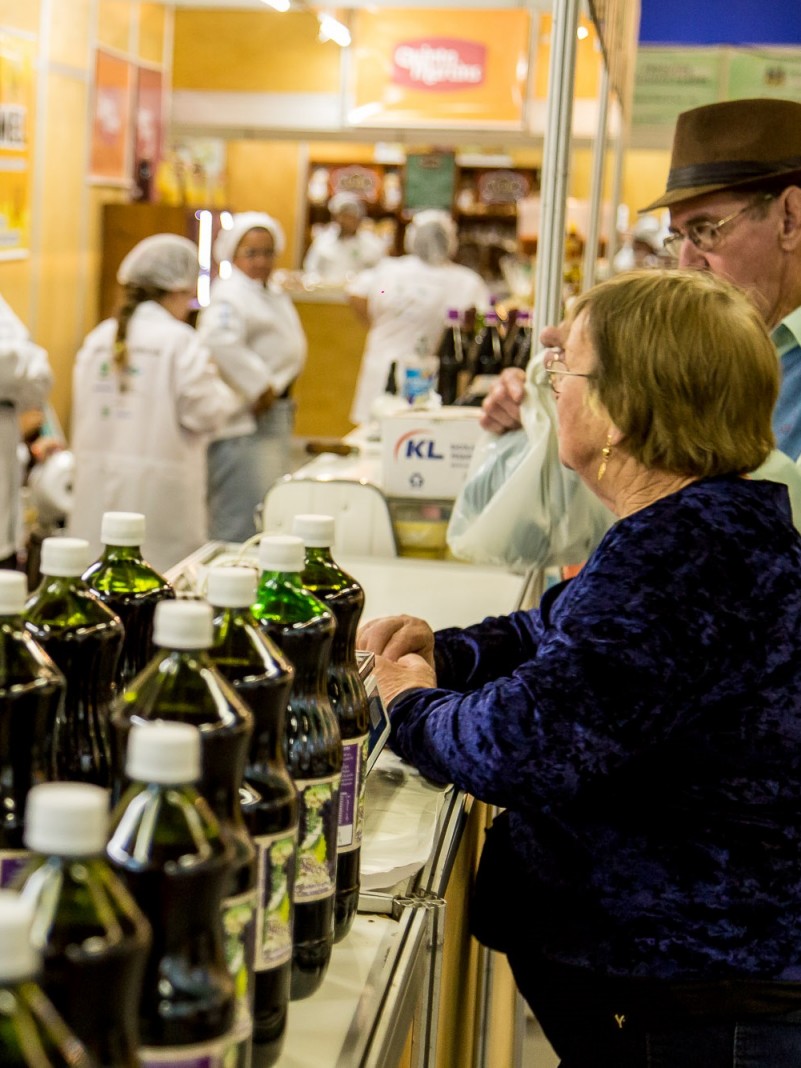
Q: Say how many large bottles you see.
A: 10